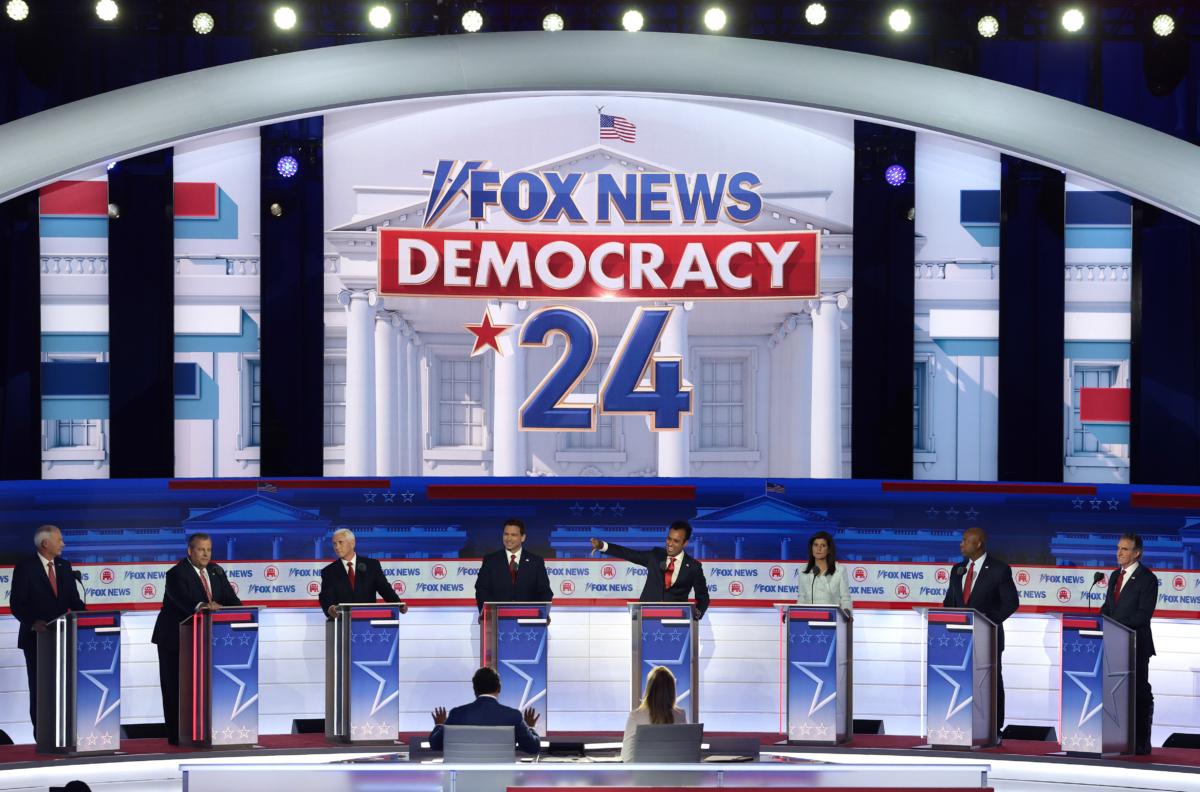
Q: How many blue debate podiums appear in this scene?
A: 8